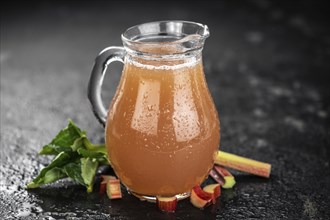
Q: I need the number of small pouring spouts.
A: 1